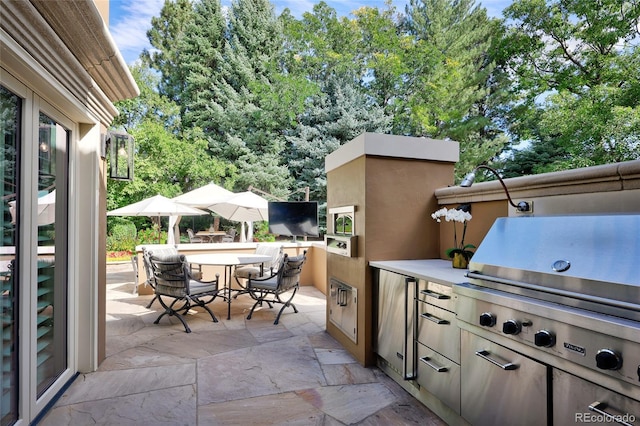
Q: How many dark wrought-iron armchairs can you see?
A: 4